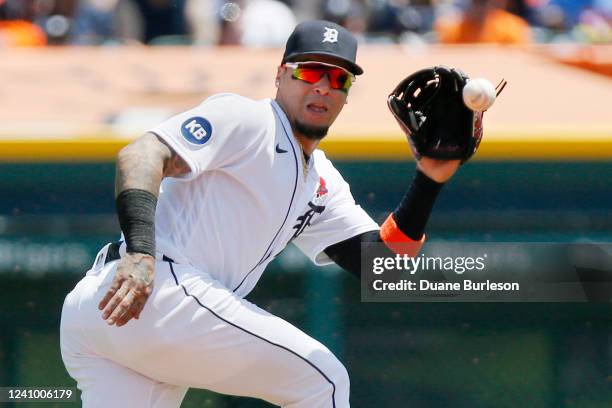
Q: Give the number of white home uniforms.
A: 1